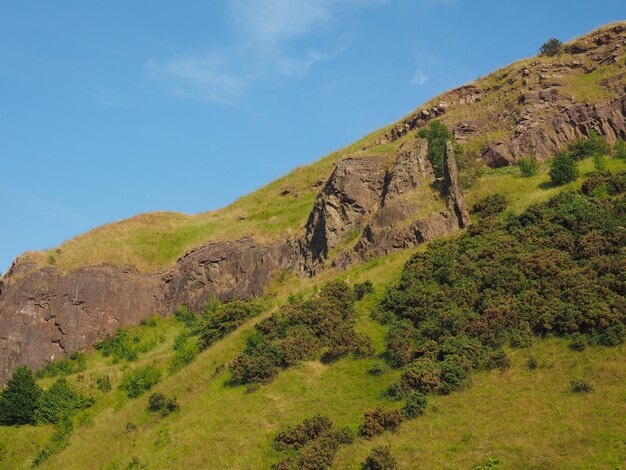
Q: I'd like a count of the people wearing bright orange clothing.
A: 0